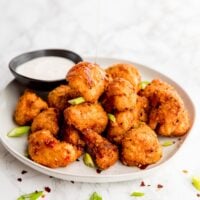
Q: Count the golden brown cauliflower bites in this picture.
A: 13